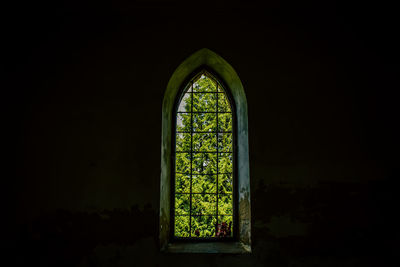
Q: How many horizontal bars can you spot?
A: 7